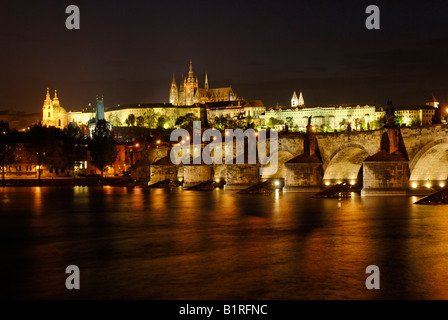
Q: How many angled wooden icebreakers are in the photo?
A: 5